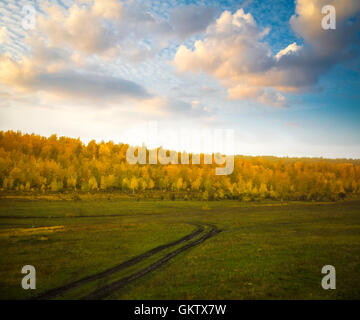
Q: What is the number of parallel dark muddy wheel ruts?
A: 2